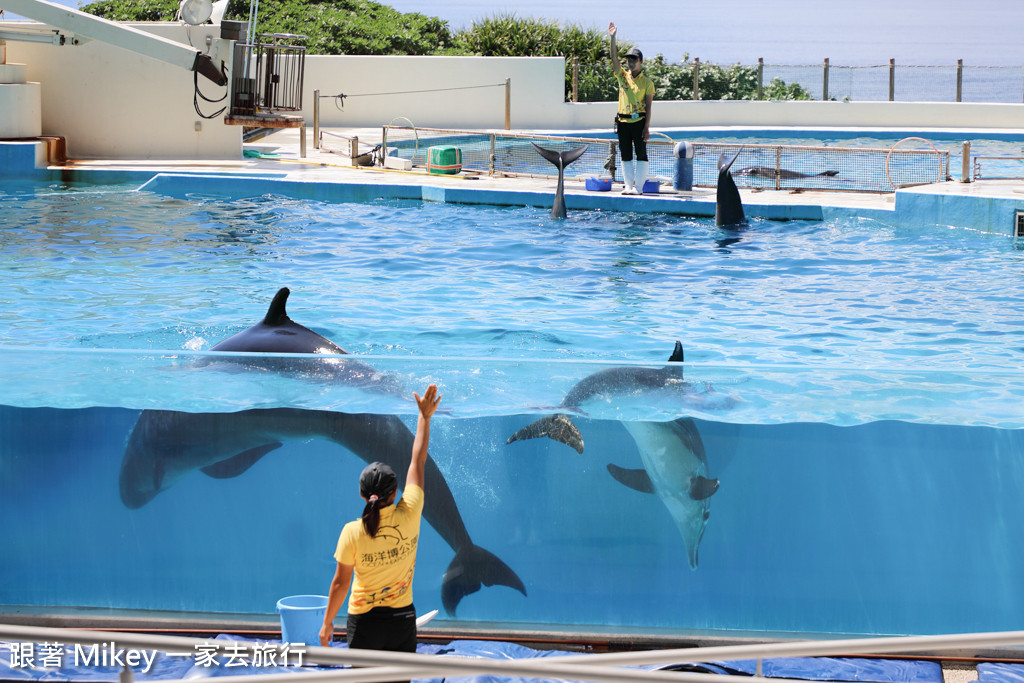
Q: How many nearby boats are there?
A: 0